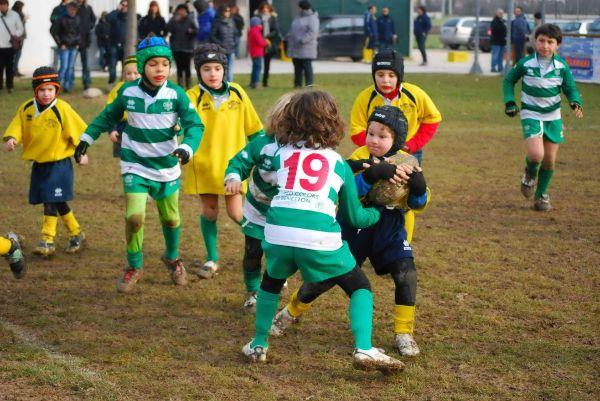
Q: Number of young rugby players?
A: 9